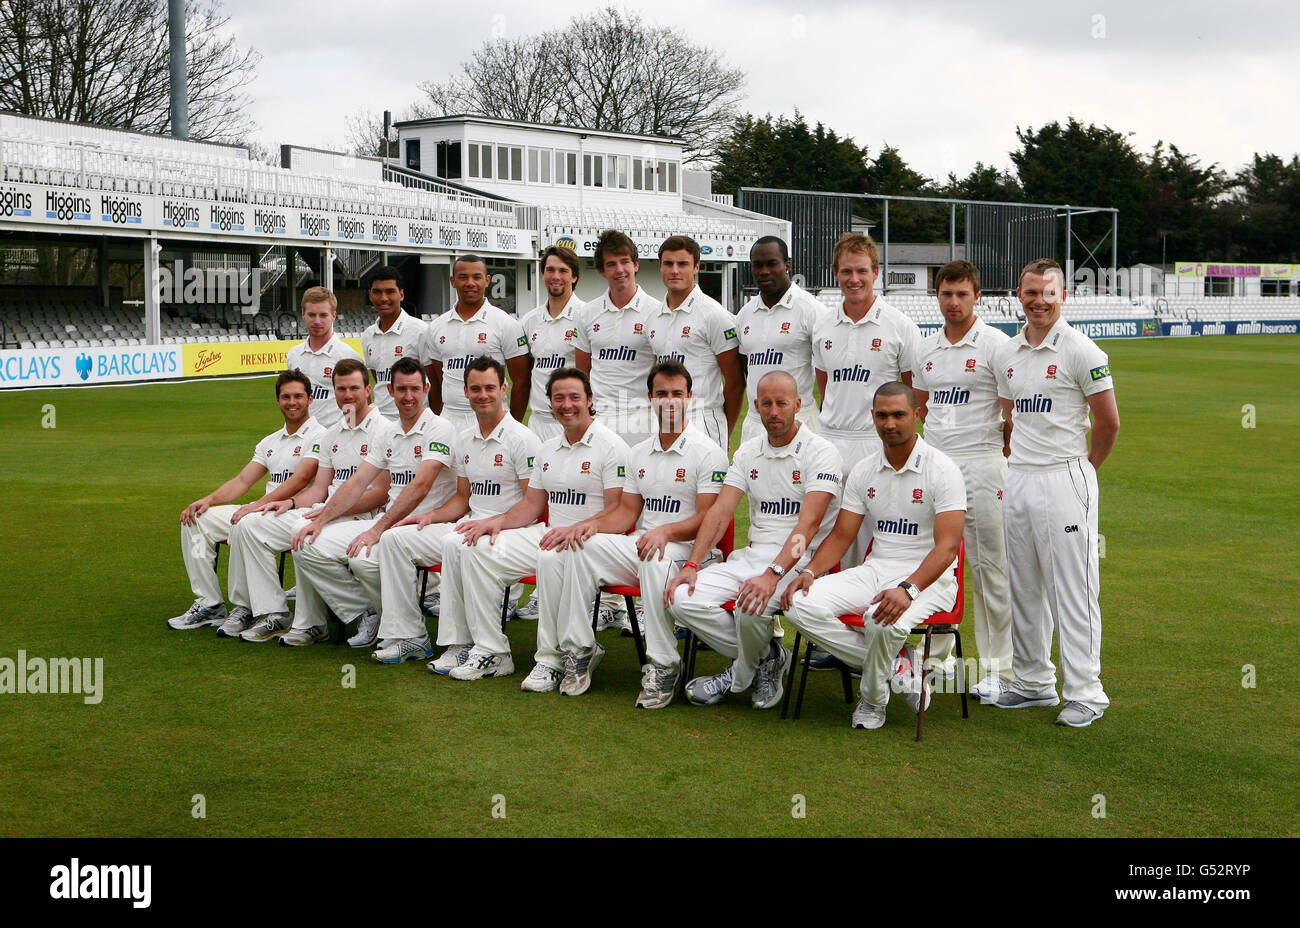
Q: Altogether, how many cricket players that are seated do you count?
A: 8